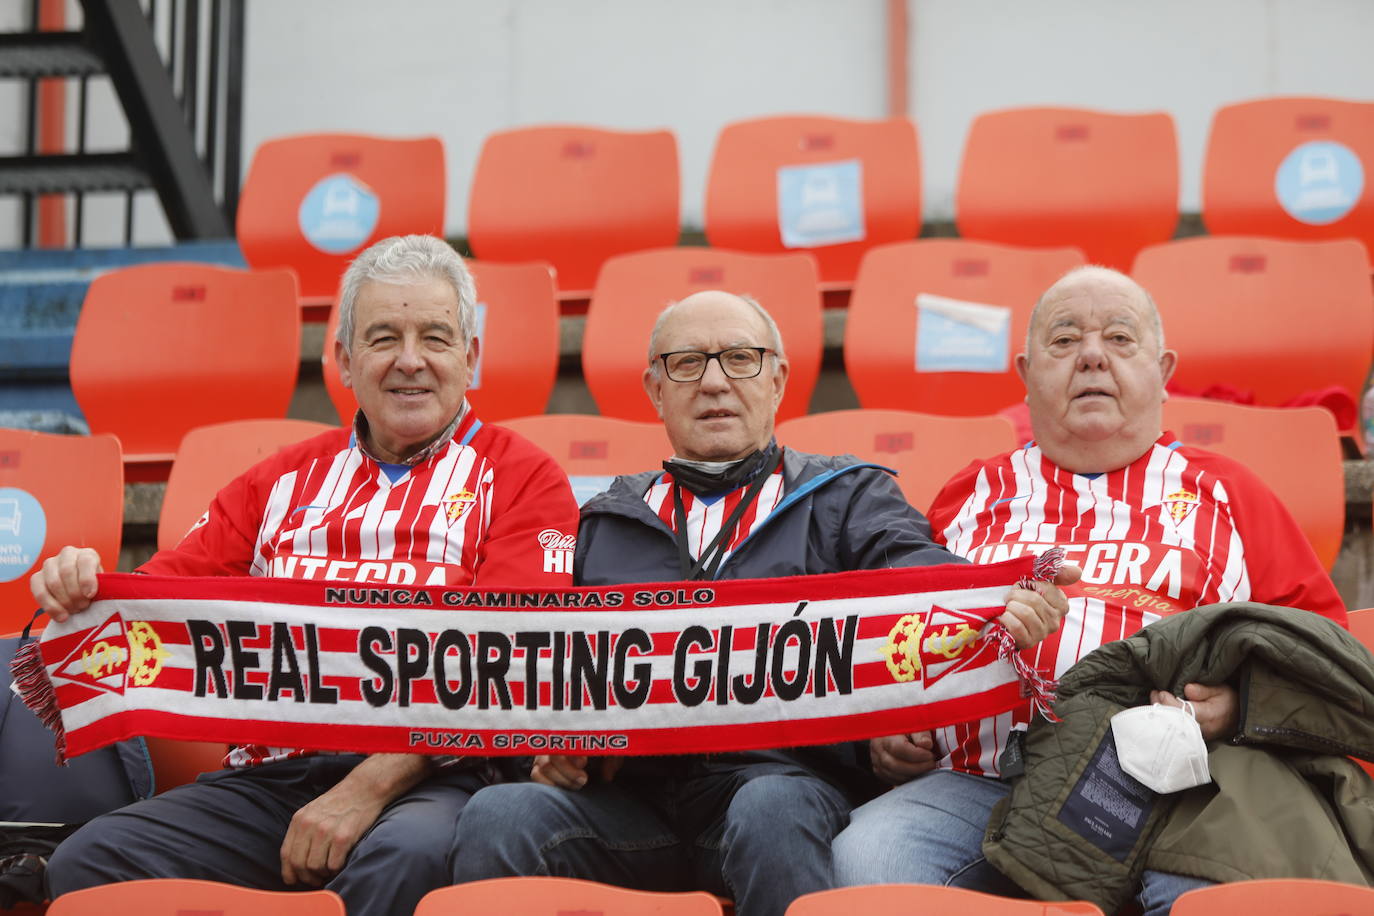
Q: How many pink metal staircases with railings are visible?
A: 0